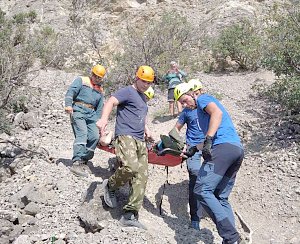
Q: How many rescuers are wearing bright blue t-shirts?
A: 2